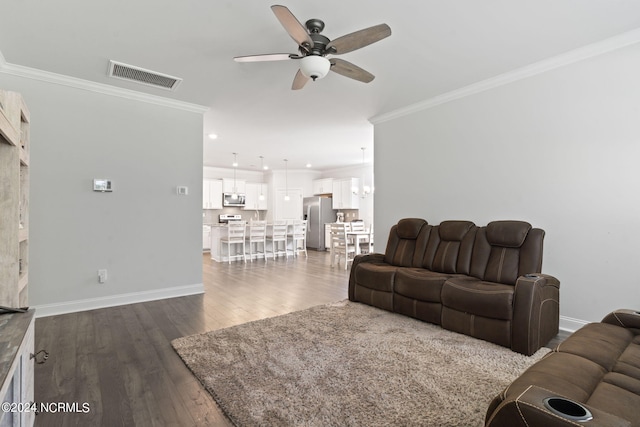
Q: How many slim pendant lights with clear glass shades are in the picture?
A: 3